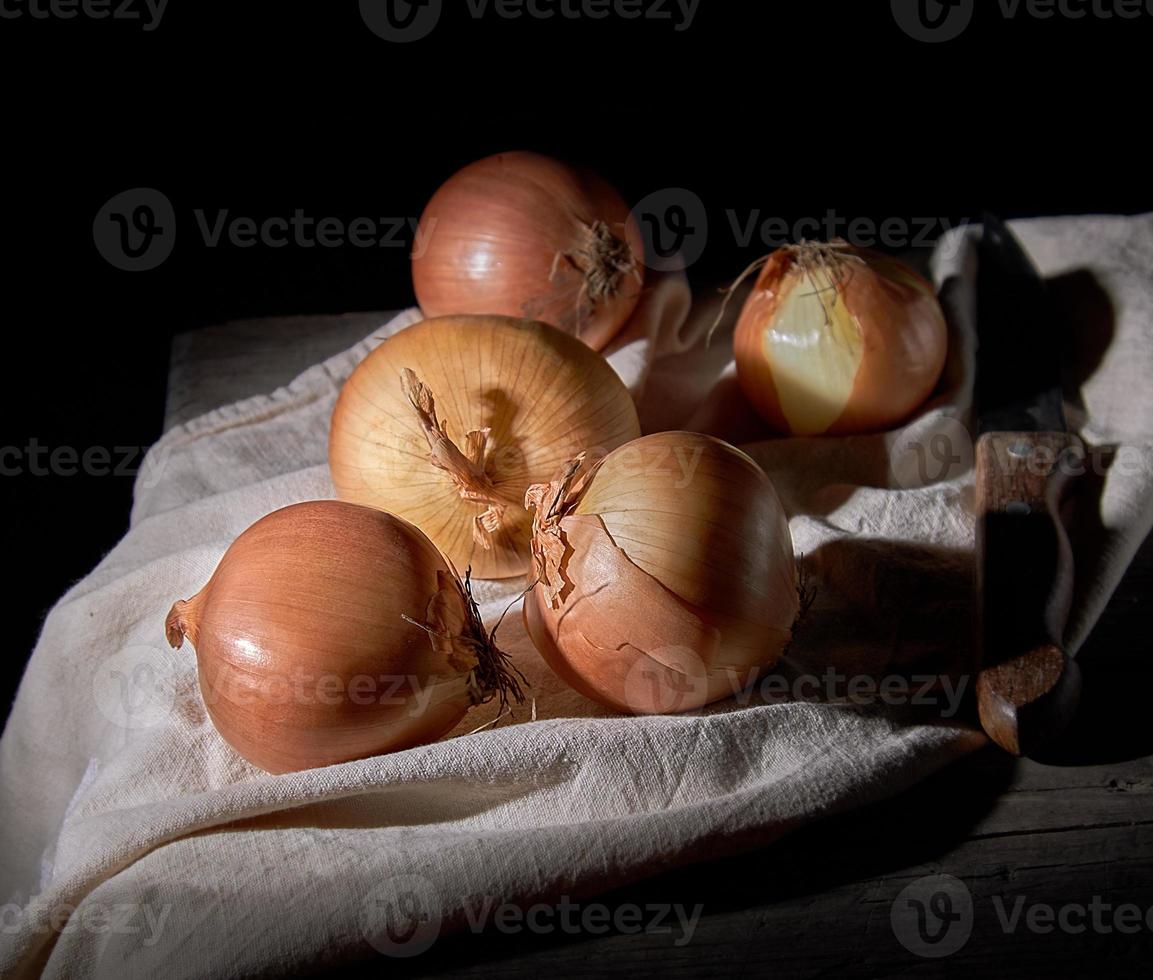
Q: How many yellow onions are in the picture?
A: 5